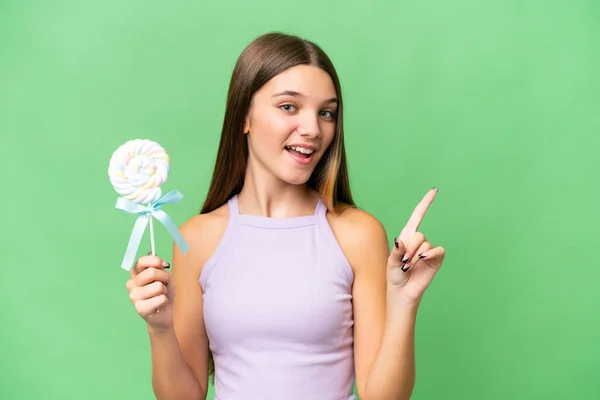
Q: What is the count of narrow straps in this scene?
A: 2